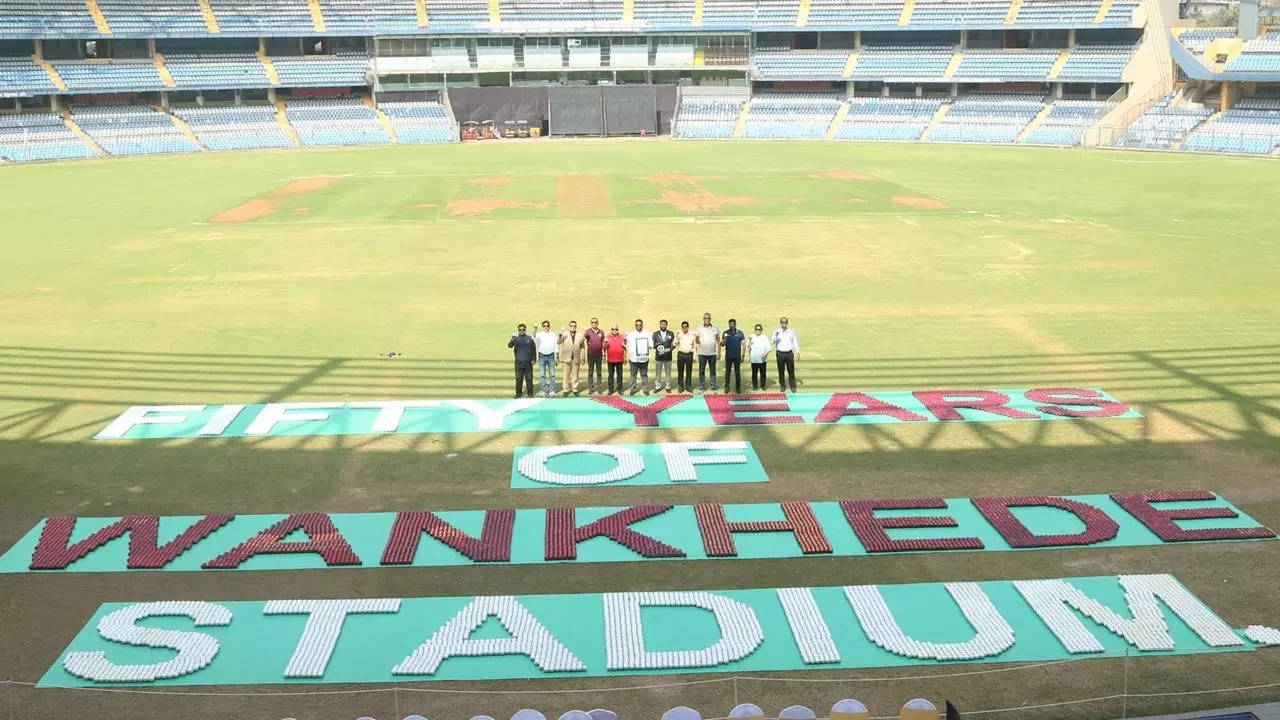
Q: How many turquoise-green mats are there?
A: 4